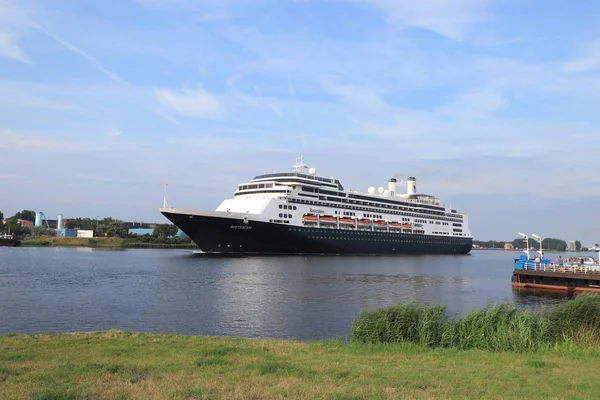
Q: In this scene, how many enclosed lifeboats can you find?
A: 7